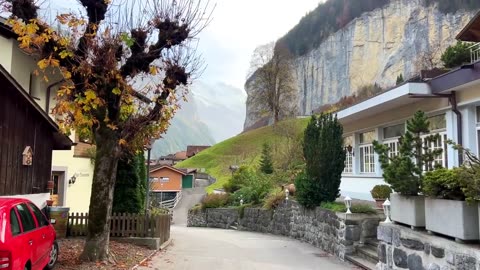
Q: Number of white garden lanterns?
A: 4